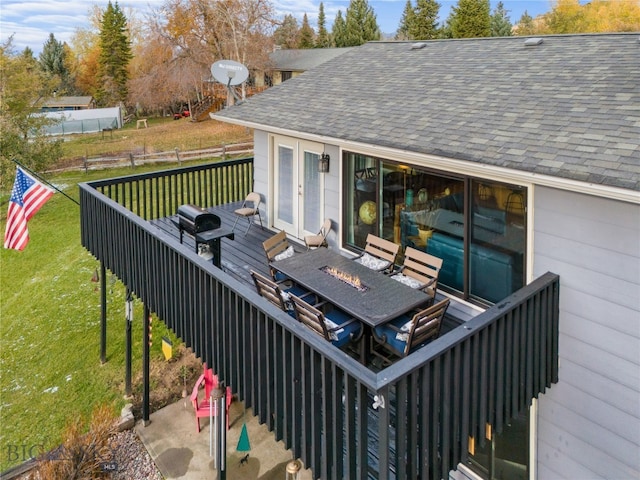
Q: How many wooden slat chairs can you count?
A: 6